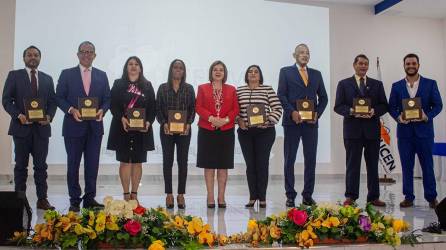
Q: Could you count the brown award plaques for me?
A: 8